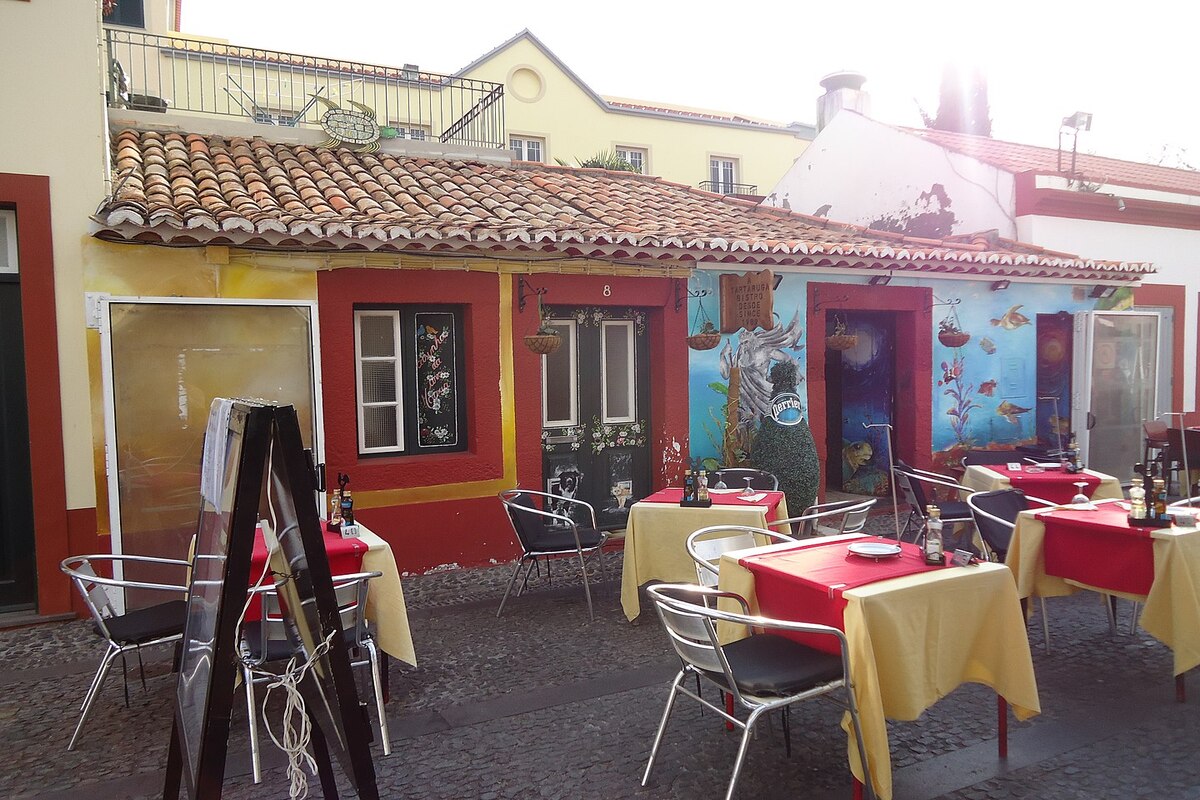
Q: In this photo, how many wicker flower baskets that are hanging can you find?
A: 4